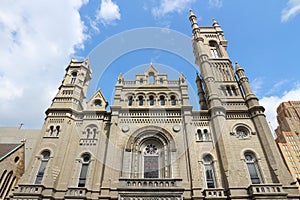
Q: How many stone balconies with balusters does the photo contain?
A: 5